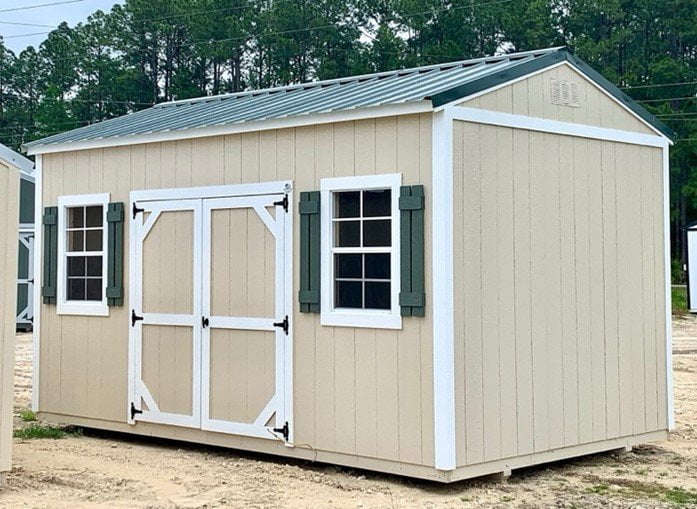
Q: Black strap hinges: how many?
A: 6